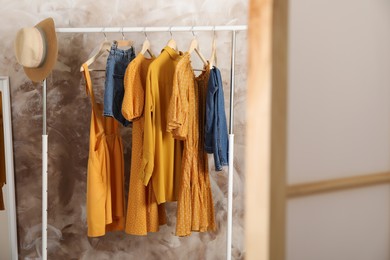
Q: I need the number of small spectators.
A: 0